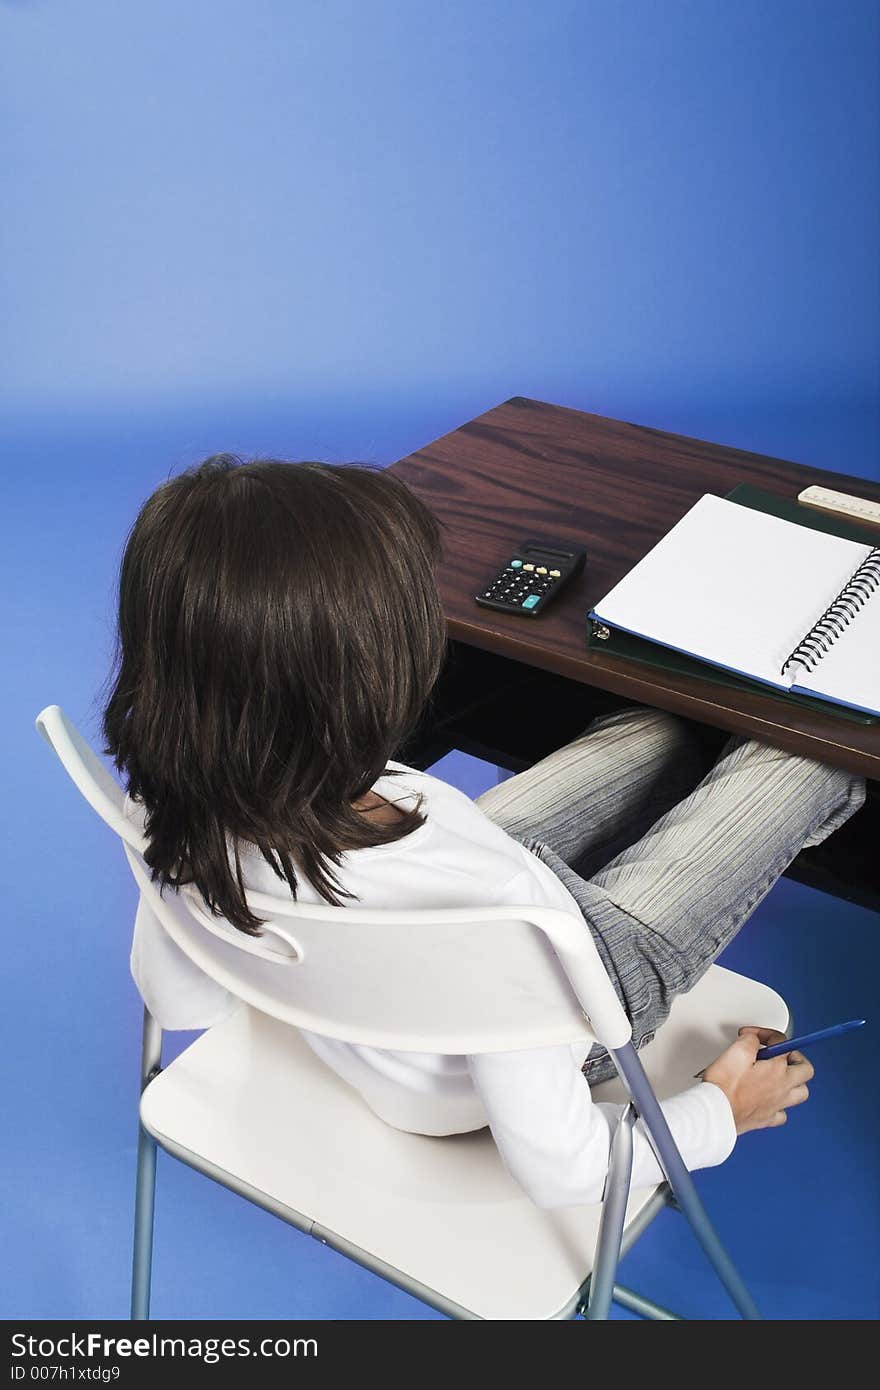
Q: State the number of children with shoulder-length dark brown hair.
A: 1